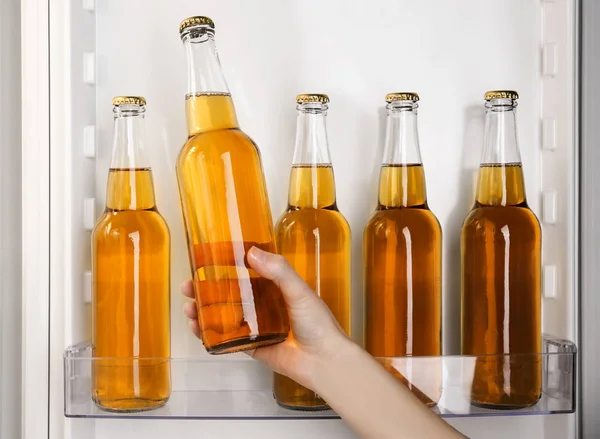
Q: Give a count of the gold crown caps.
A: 5